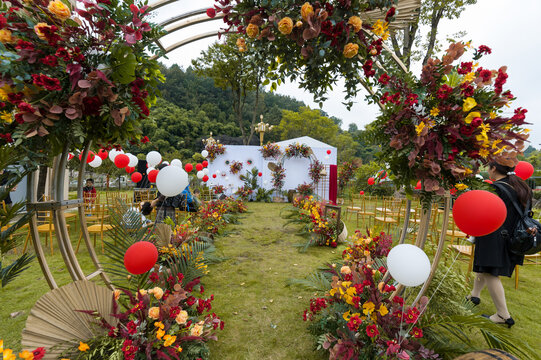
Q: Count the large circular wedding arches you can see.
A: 1